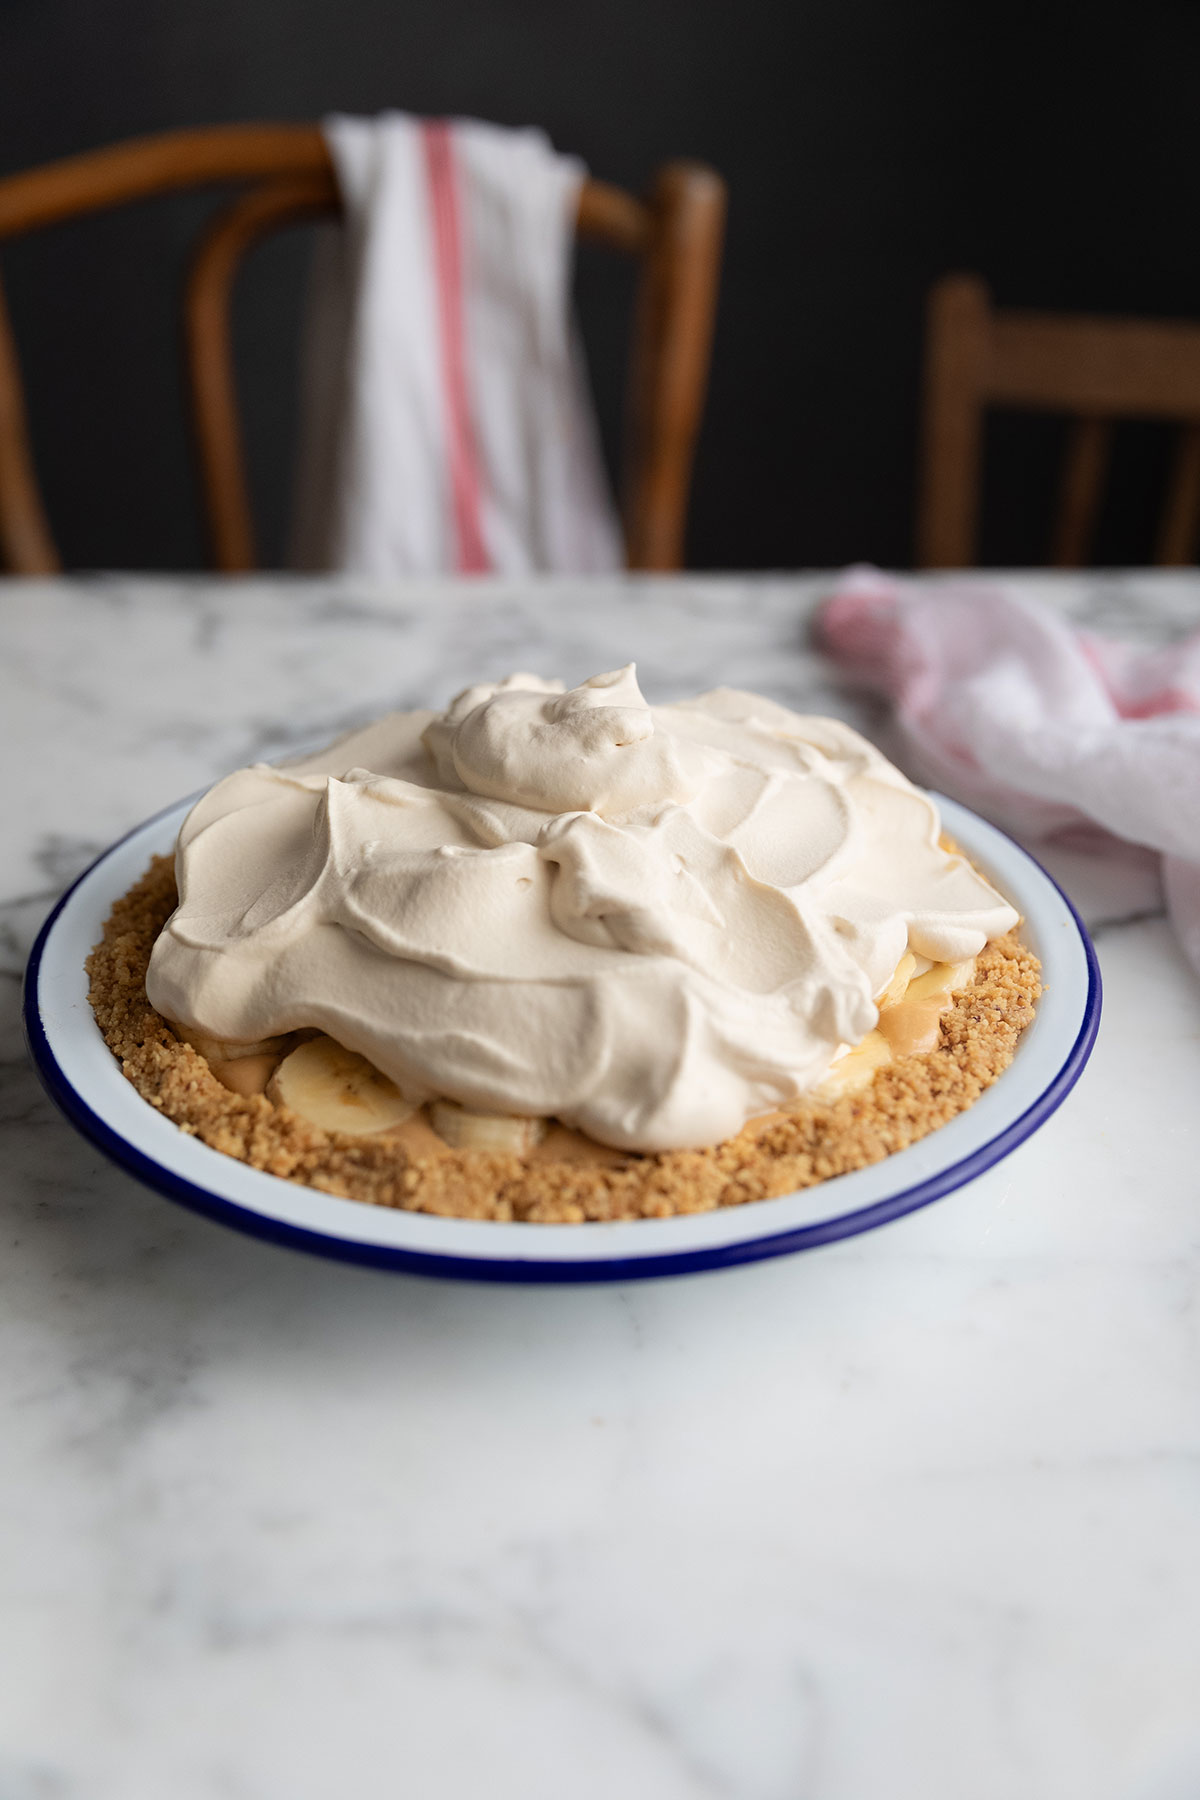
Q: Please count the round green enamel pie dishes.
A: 0